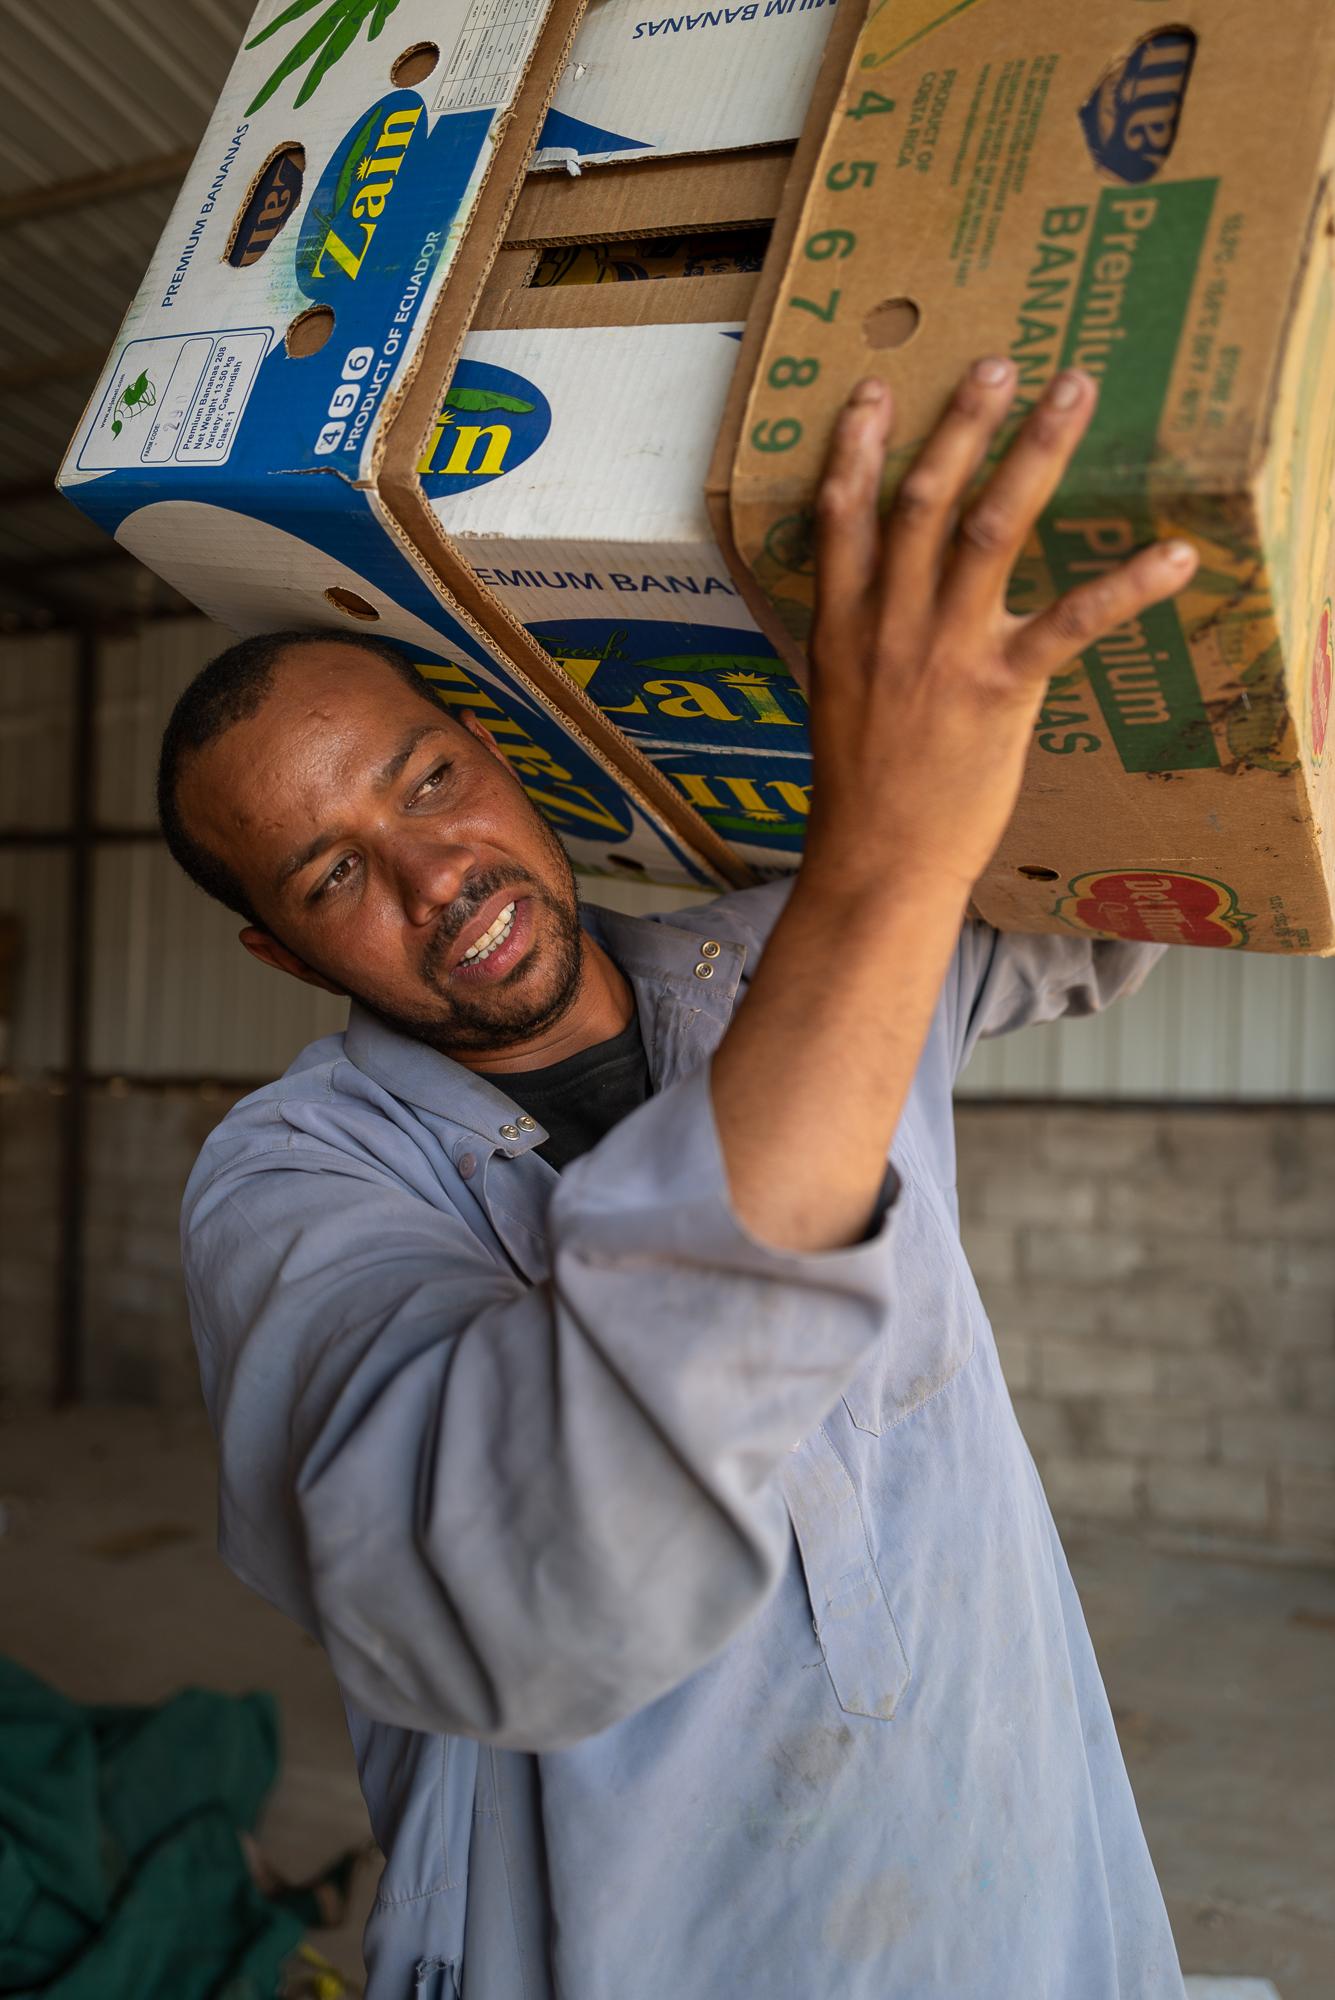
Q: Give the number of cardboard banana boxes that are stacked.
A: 3